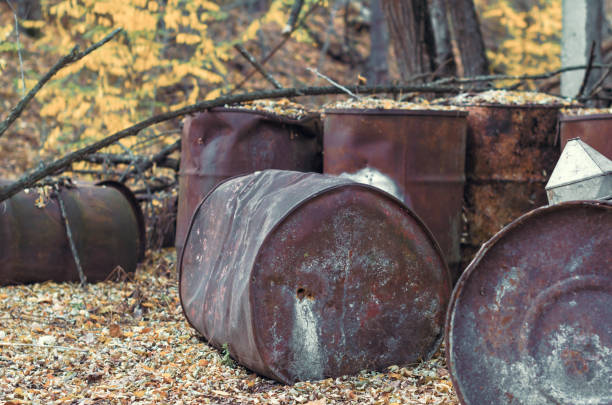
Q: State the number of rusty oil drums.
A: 7